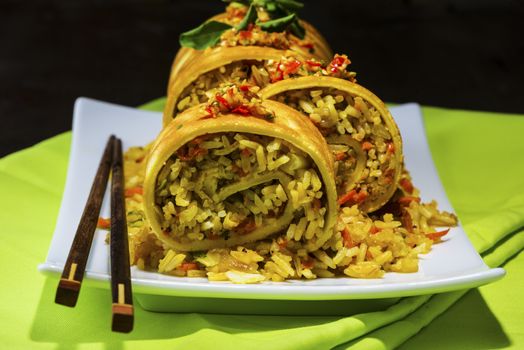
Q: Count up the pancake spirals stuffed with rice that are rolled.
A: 3